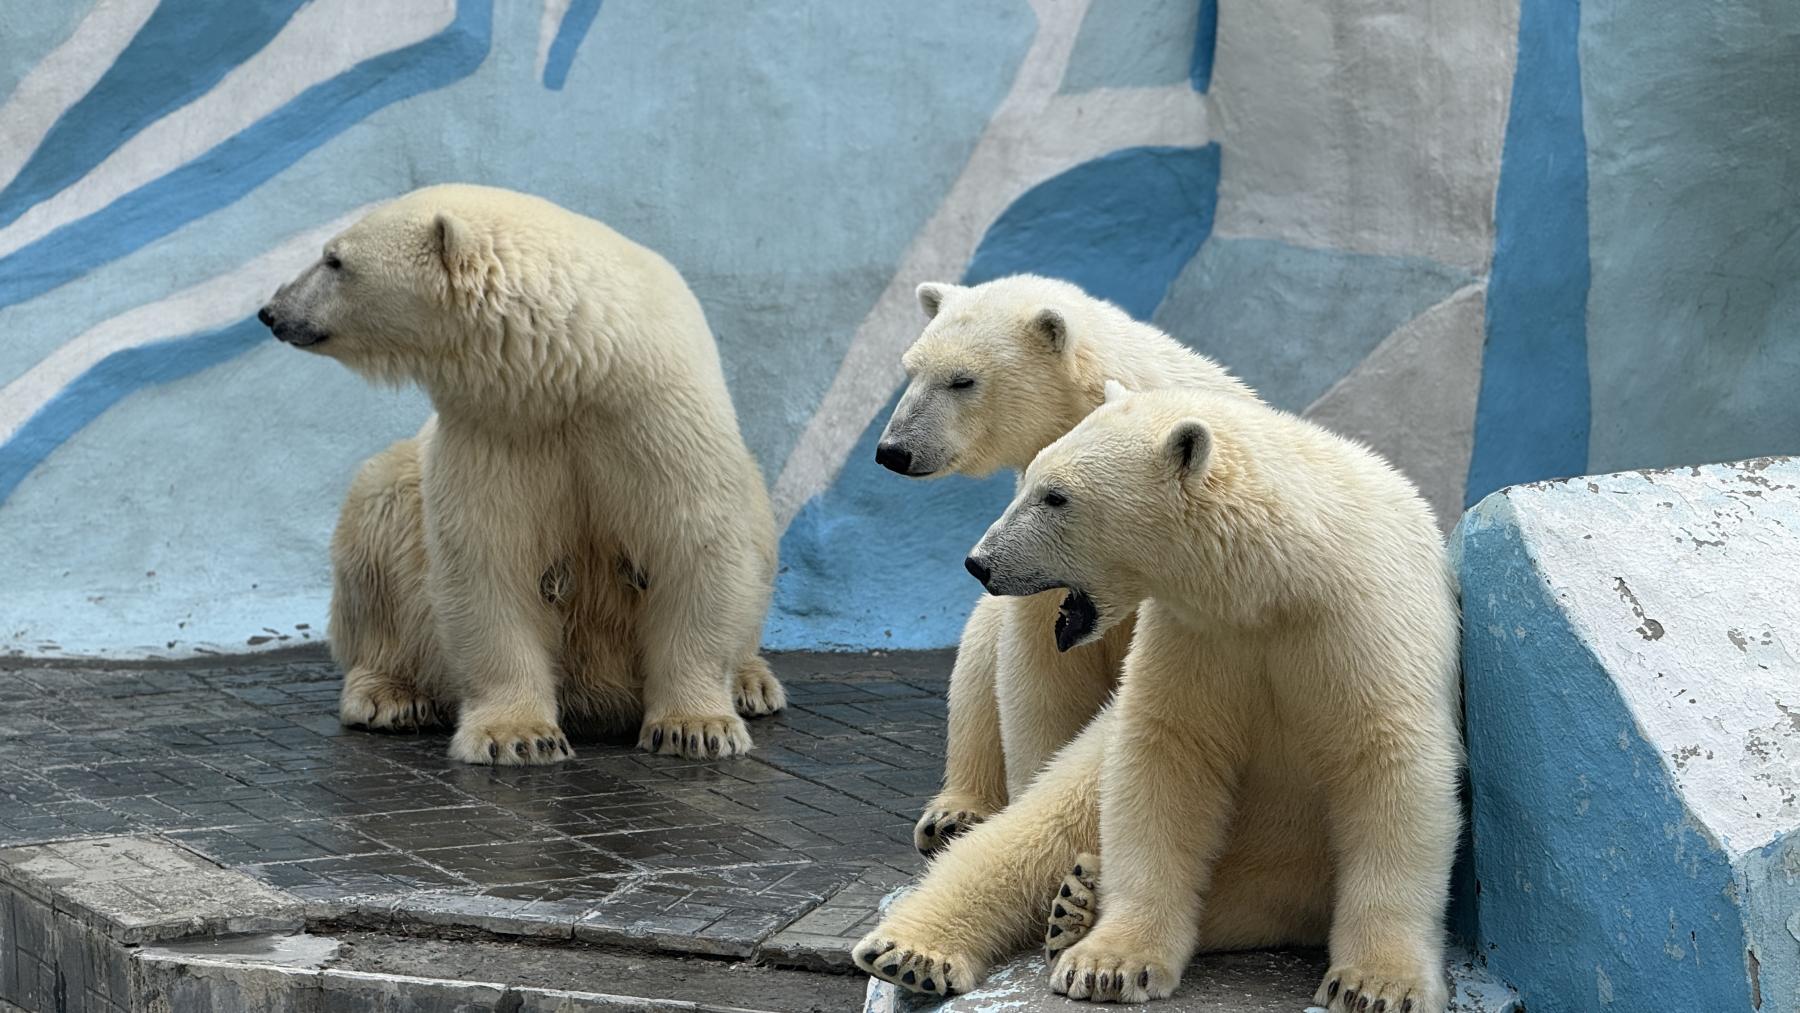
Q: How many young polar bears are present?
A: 2